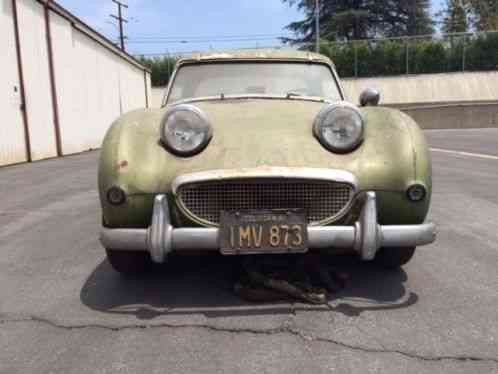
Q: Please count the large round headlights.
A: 2